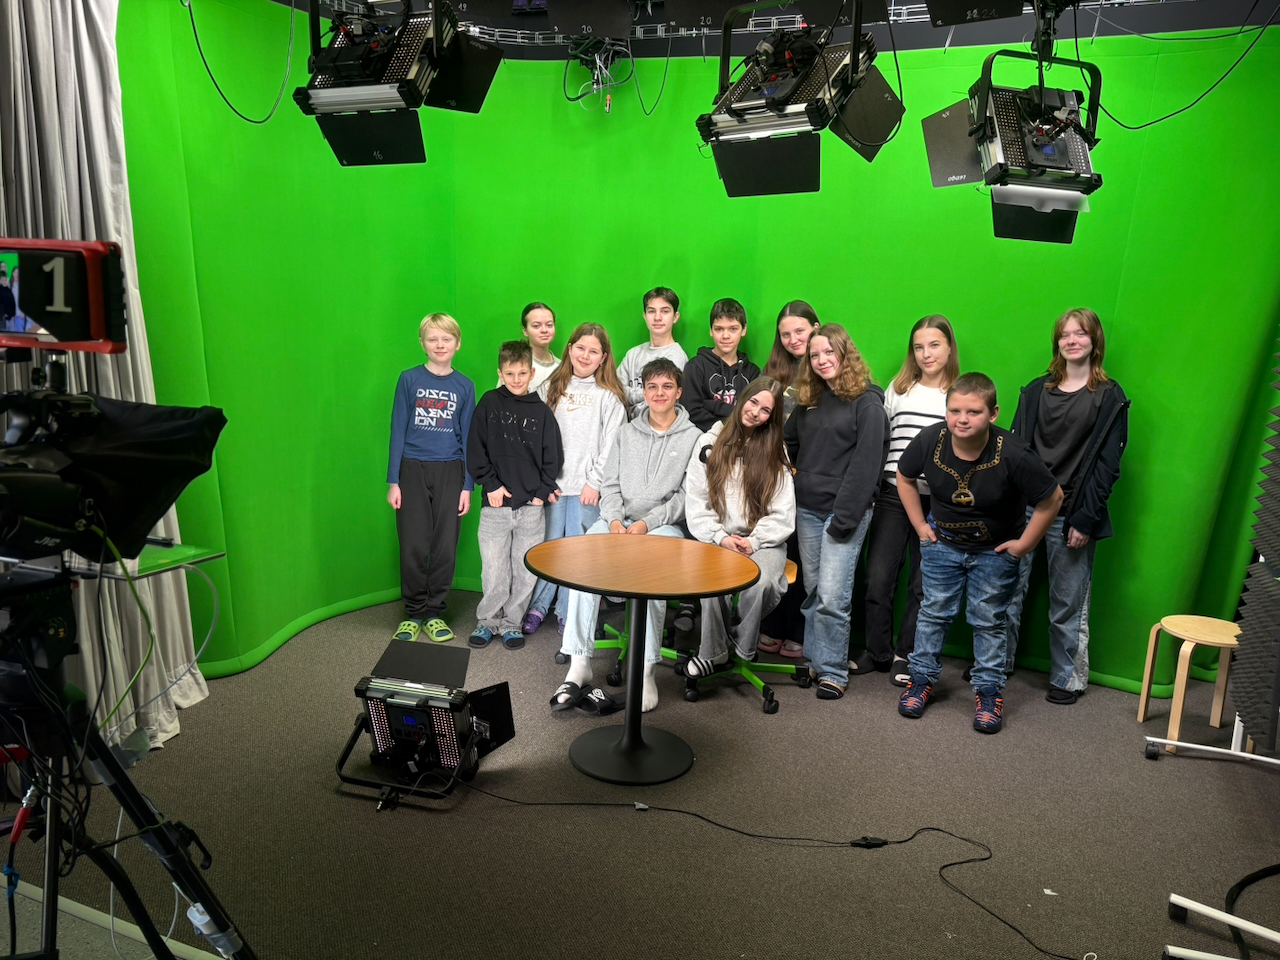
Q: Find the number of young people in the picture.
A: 13